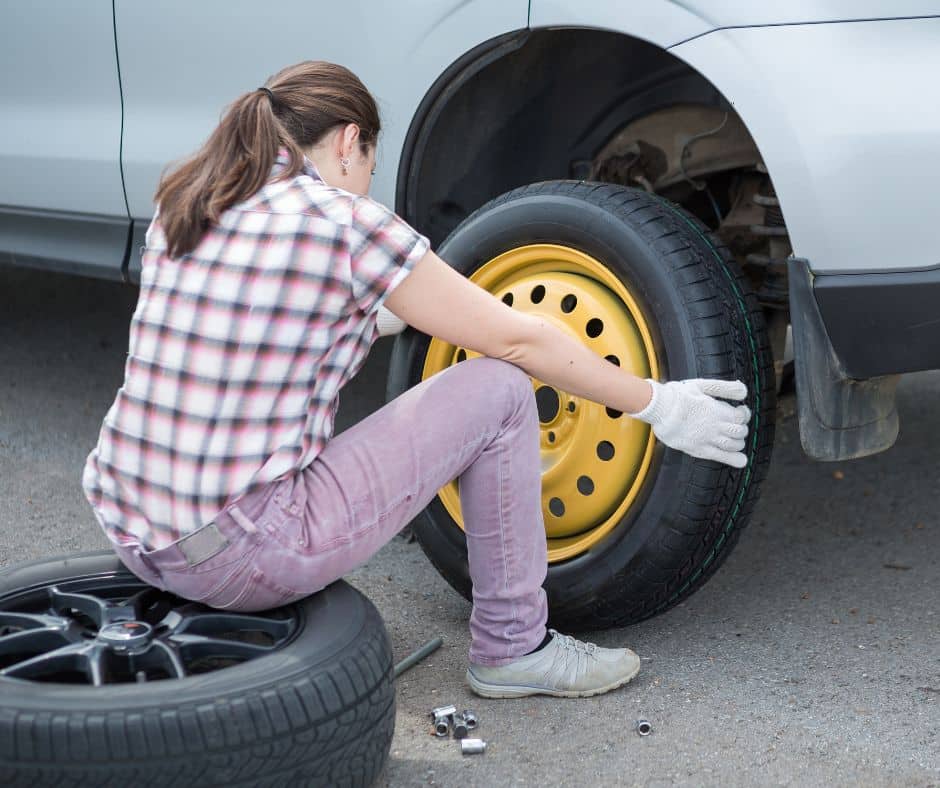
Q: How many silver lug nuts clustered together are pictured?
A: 5